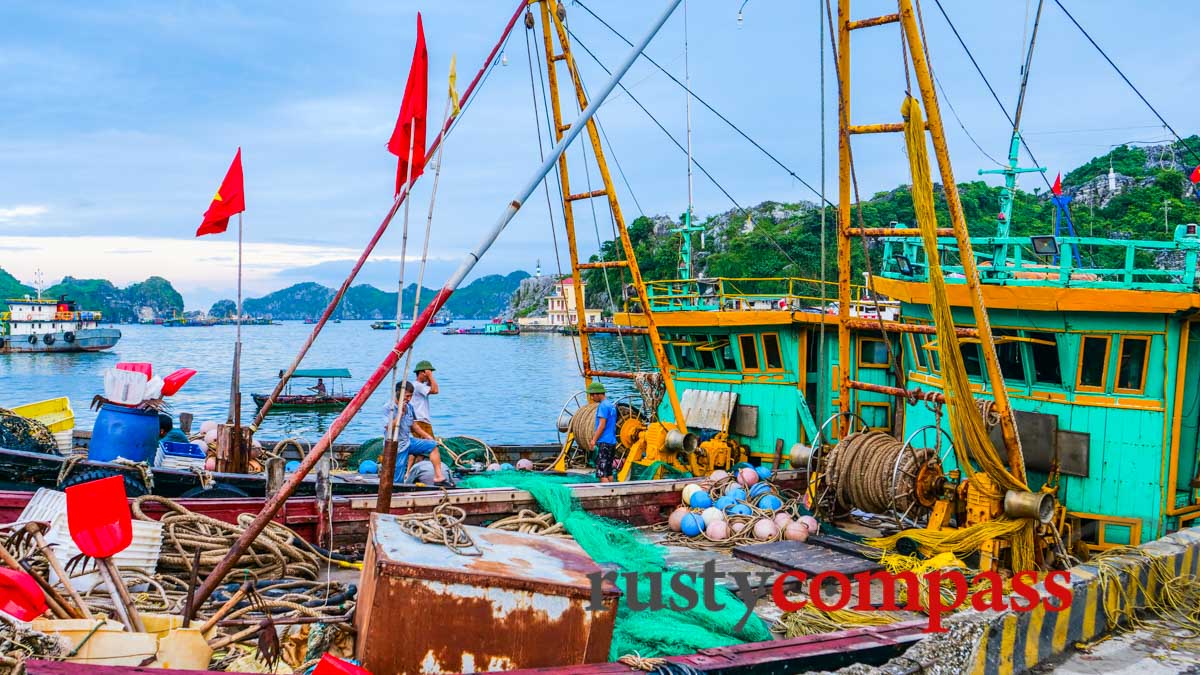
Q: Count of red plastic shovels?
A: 5